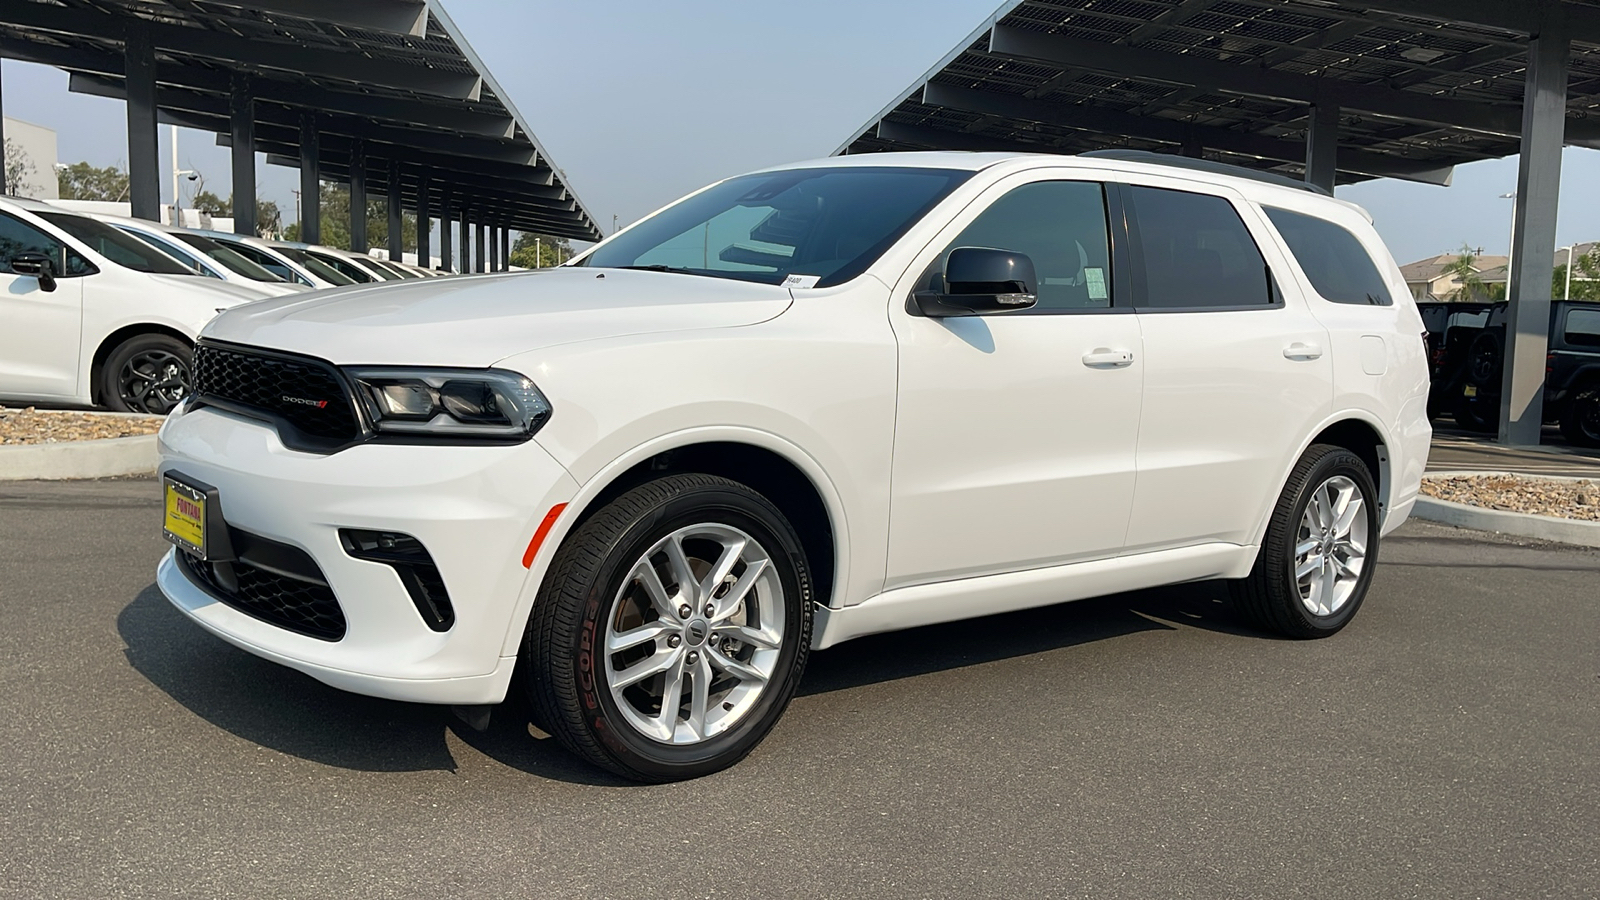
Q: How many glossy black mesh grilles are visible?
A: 2